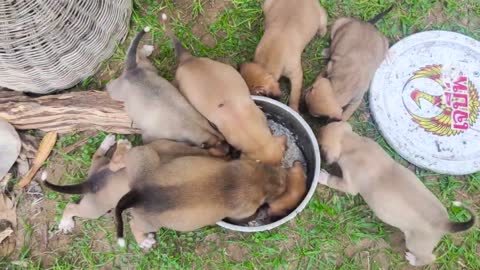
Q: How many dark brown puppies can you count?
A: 1